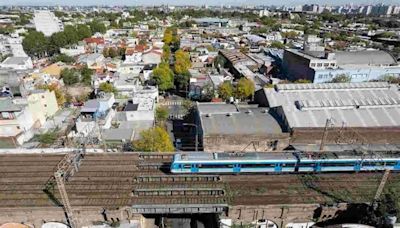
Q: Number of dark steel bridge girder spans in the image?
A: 5